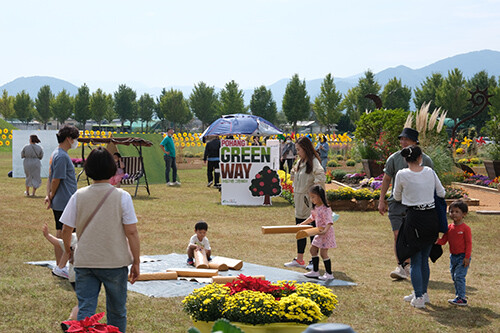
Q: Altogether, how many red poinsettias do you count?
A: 2